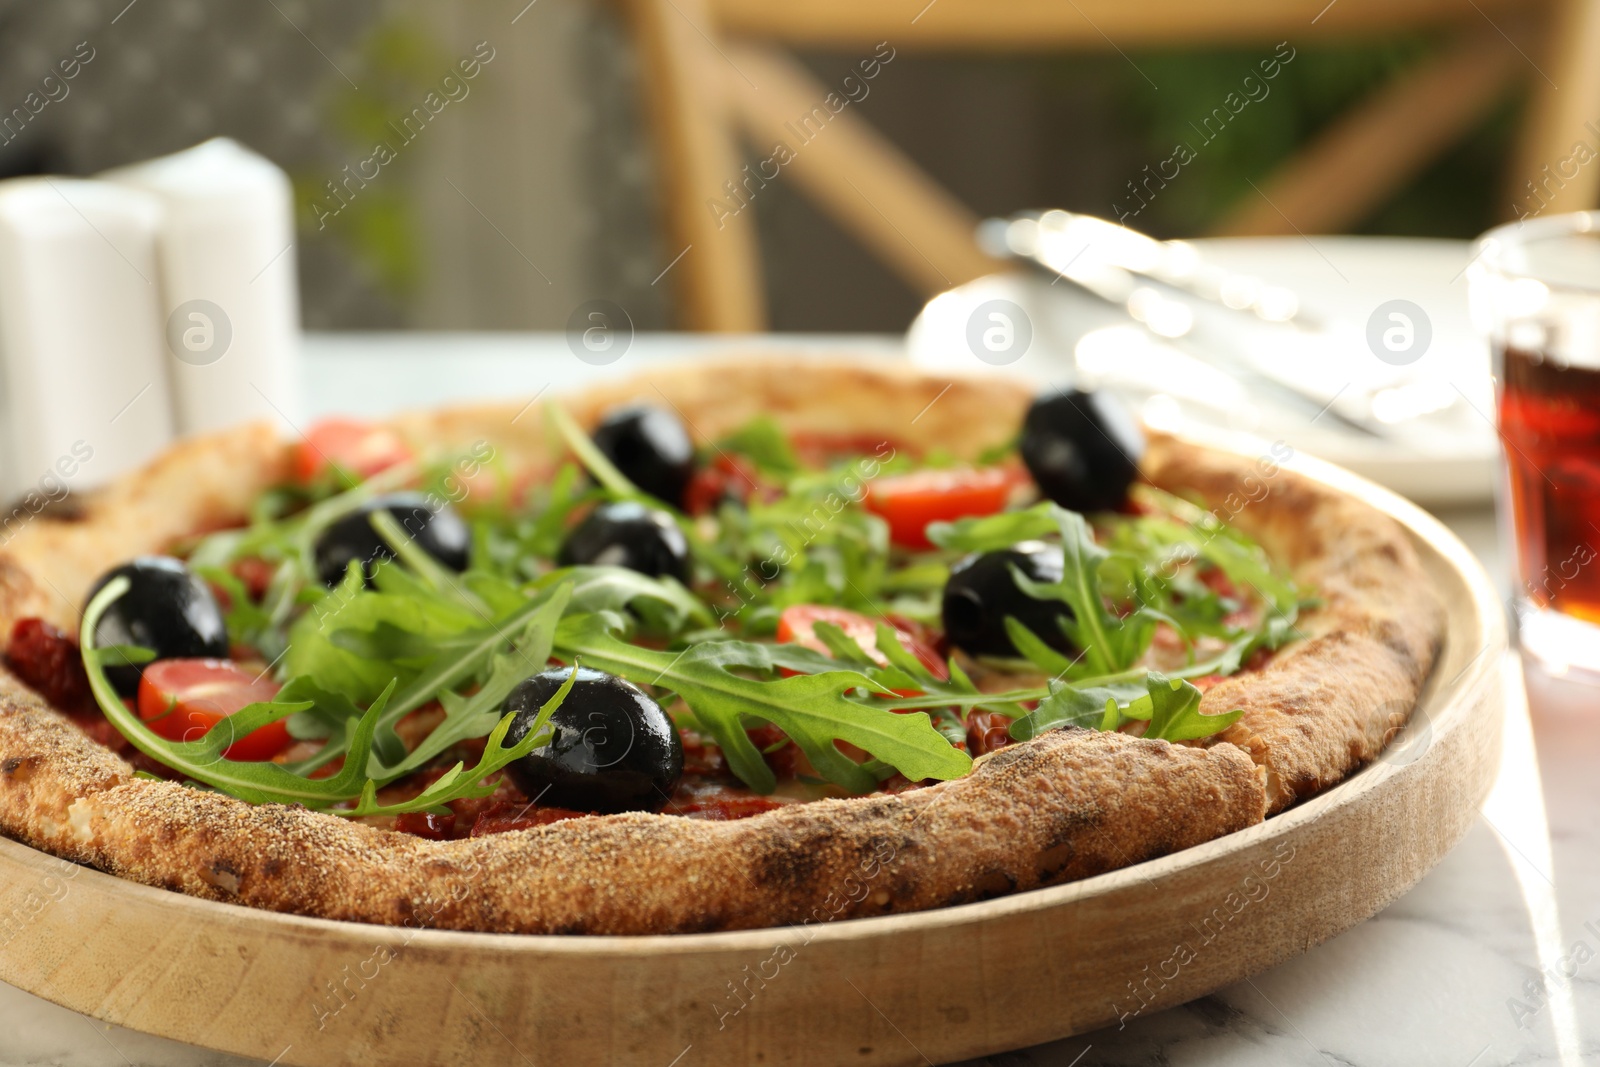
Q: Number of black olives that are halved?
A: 0